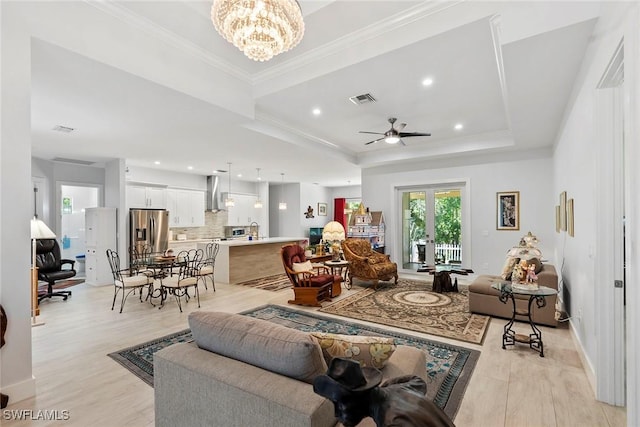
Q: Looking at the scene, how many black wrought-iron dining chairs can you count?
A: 4